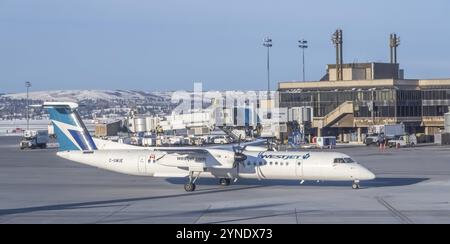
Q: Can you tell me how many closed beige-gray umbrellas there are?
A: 0